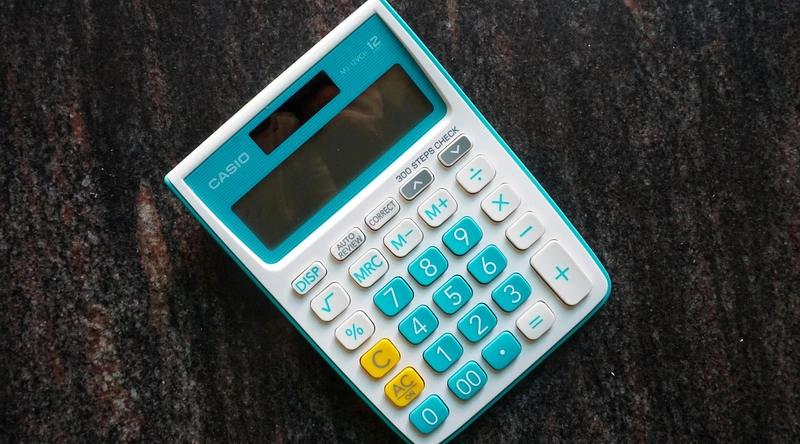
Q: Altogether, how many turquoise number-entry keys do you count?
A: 12